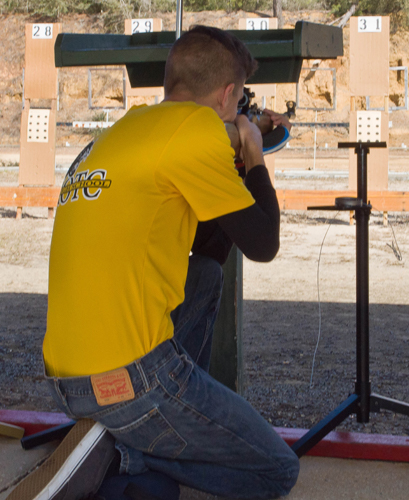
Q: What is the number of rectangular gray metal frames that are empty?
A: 3